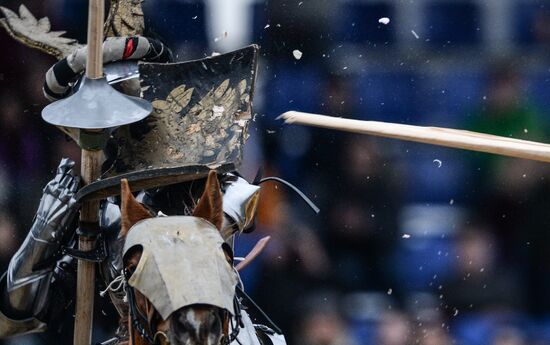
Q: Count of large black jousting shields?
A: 1